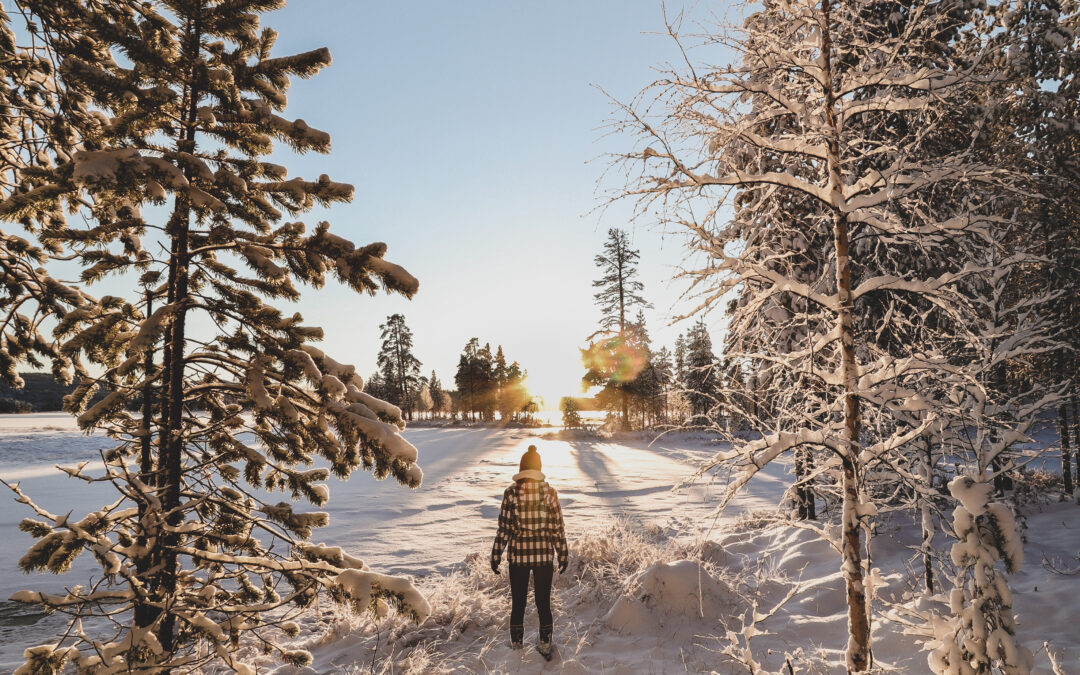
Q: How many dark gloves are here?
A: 2